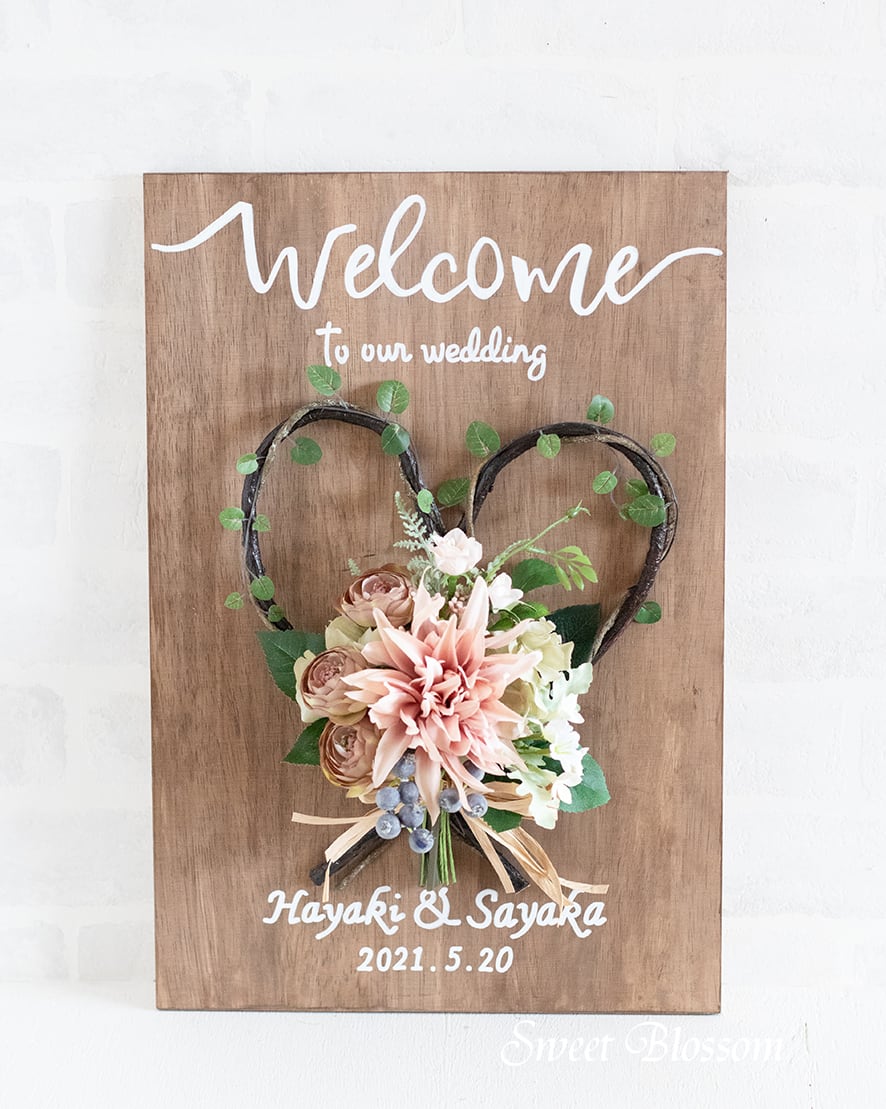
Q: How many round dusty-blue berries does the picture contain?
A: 9